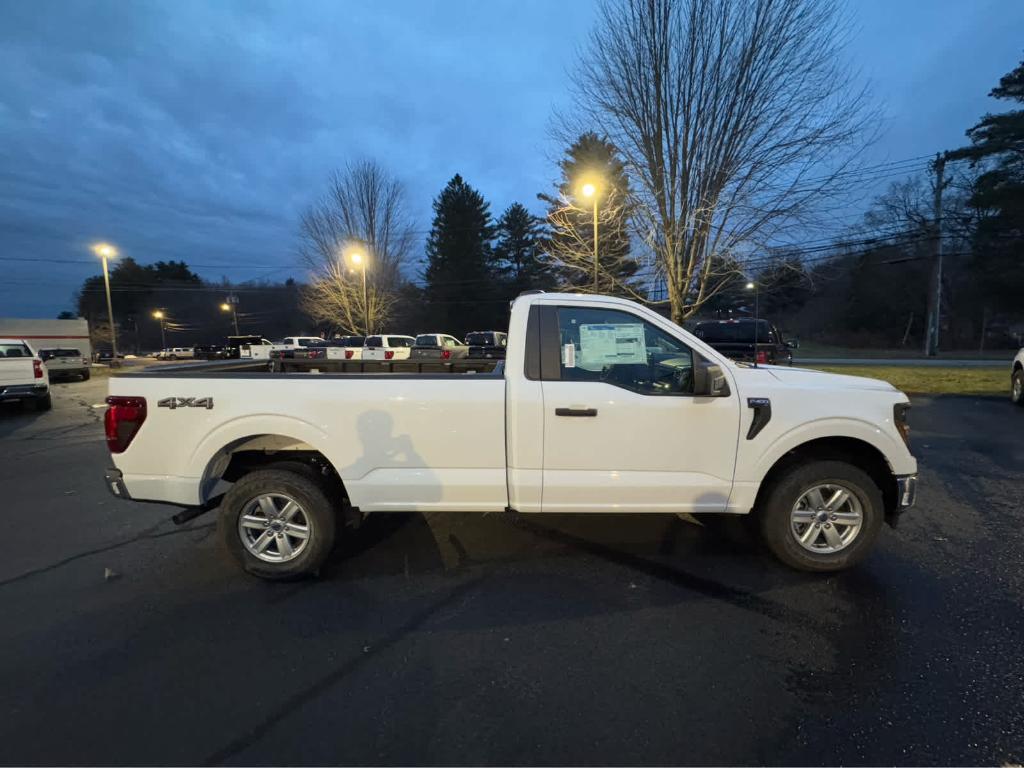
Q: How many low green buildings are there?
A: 0